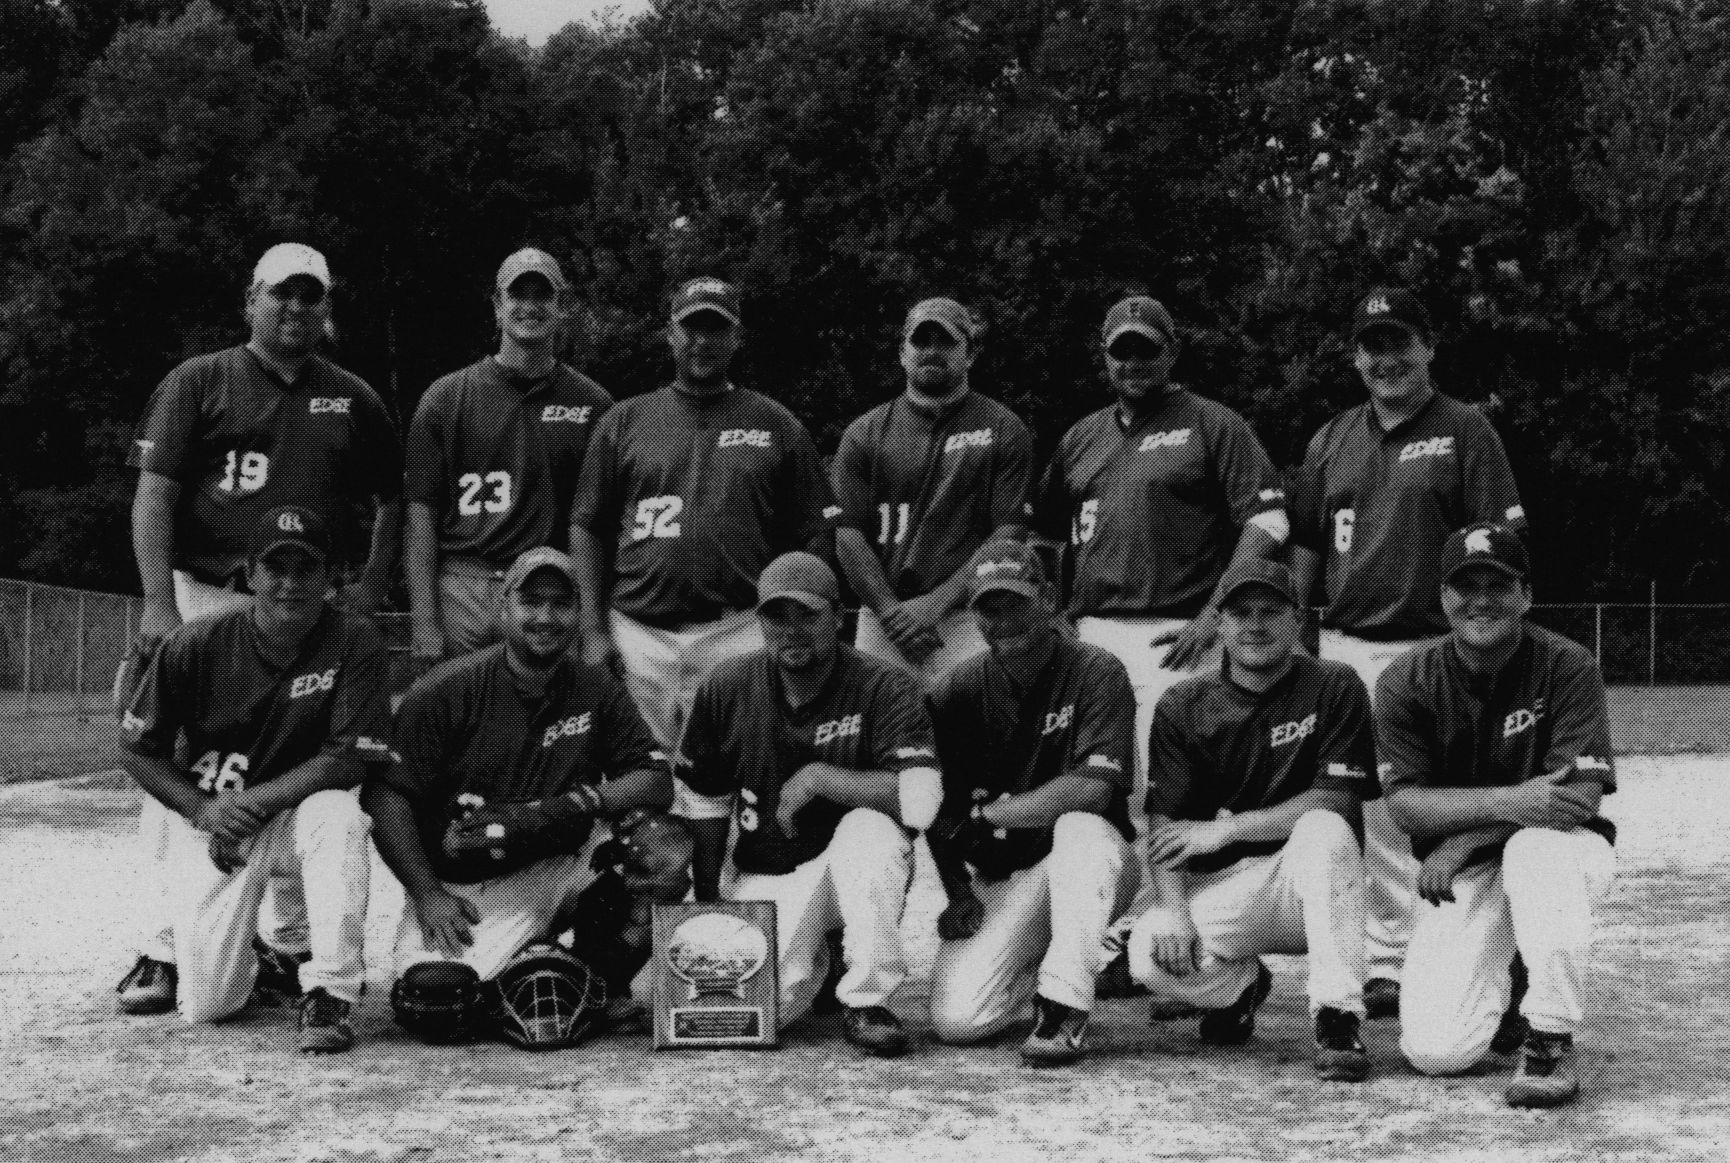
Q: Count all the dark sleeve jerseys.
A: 12